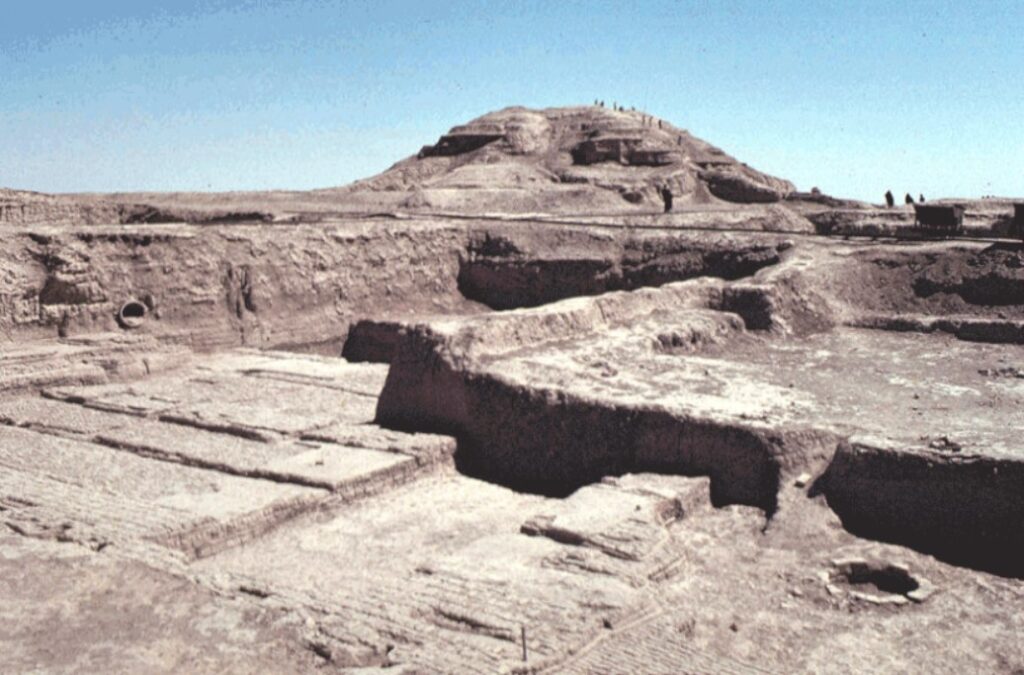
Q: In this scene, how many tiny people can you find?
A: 13